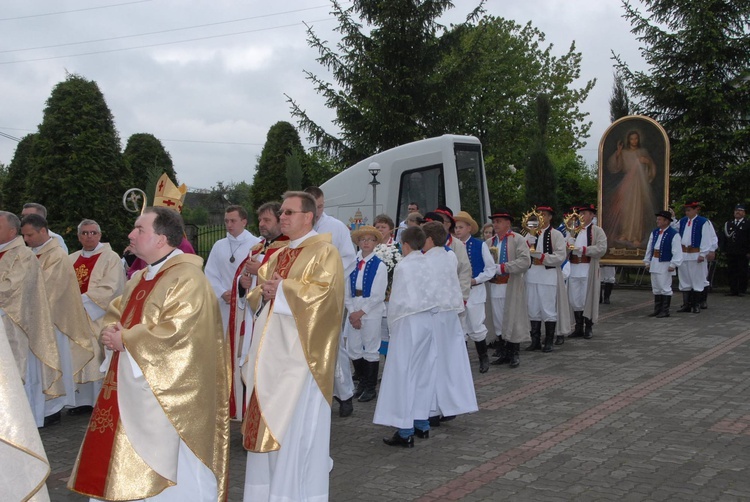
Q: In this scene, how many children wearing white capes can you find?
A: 2